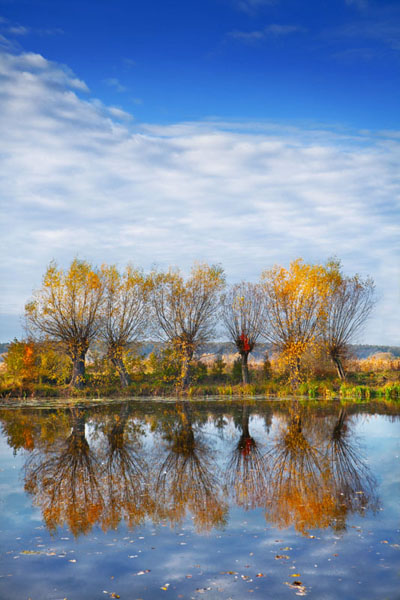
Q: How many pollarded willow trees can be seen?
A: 6